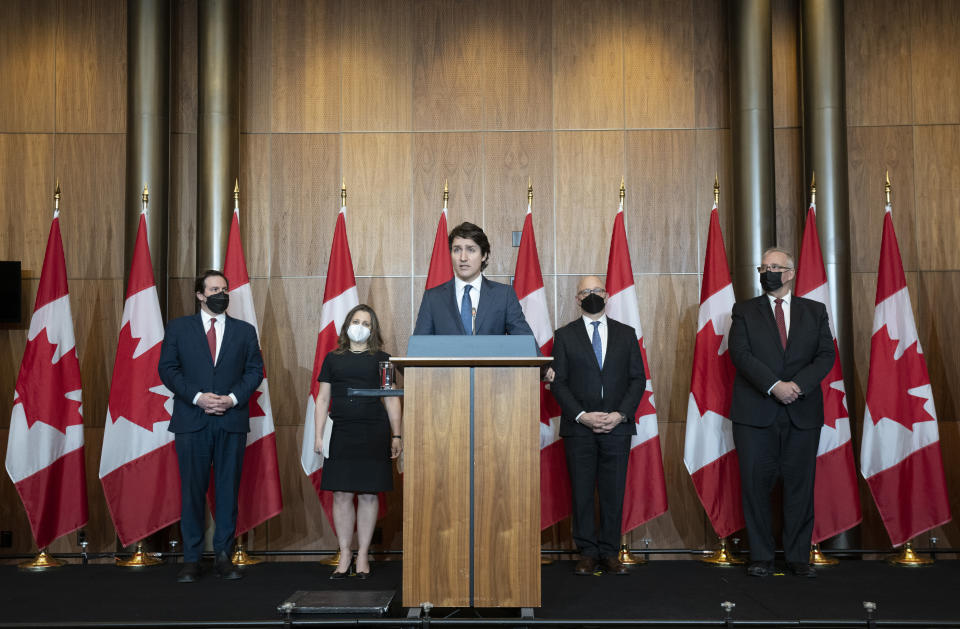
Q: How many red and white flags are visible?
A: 10